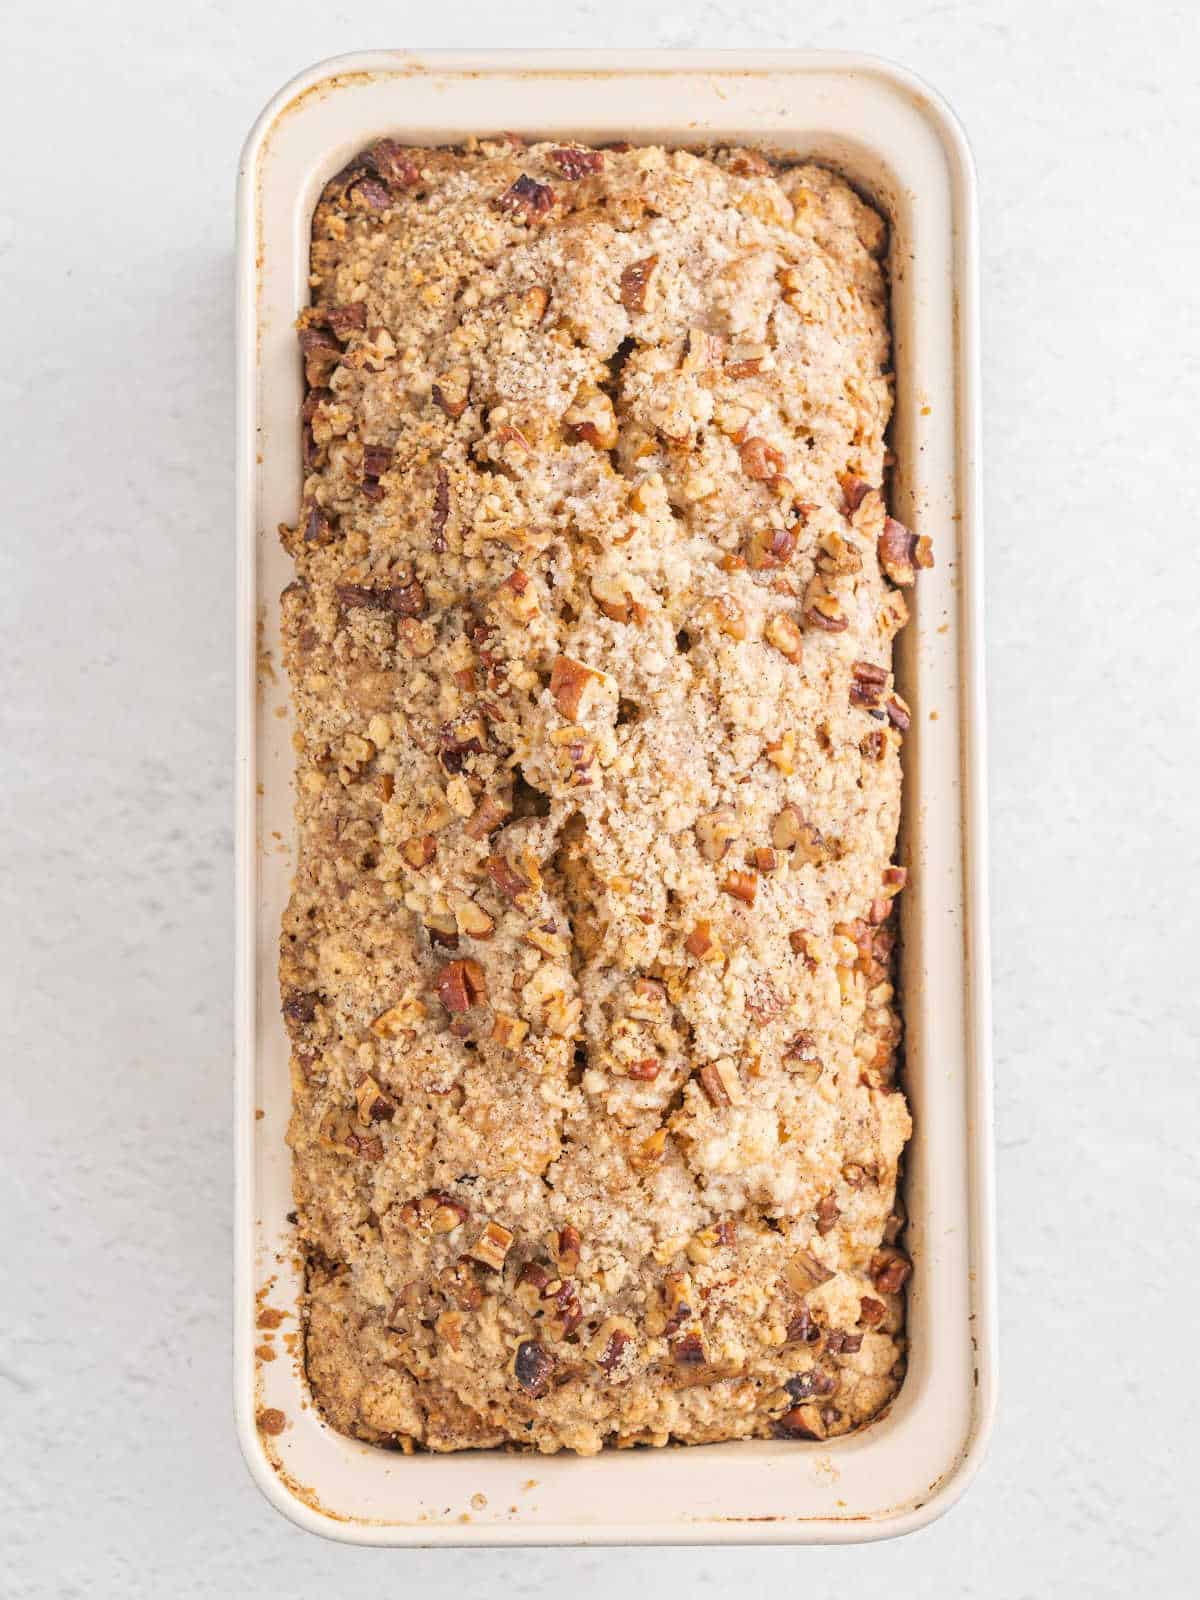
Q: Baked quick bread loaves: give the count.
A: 1